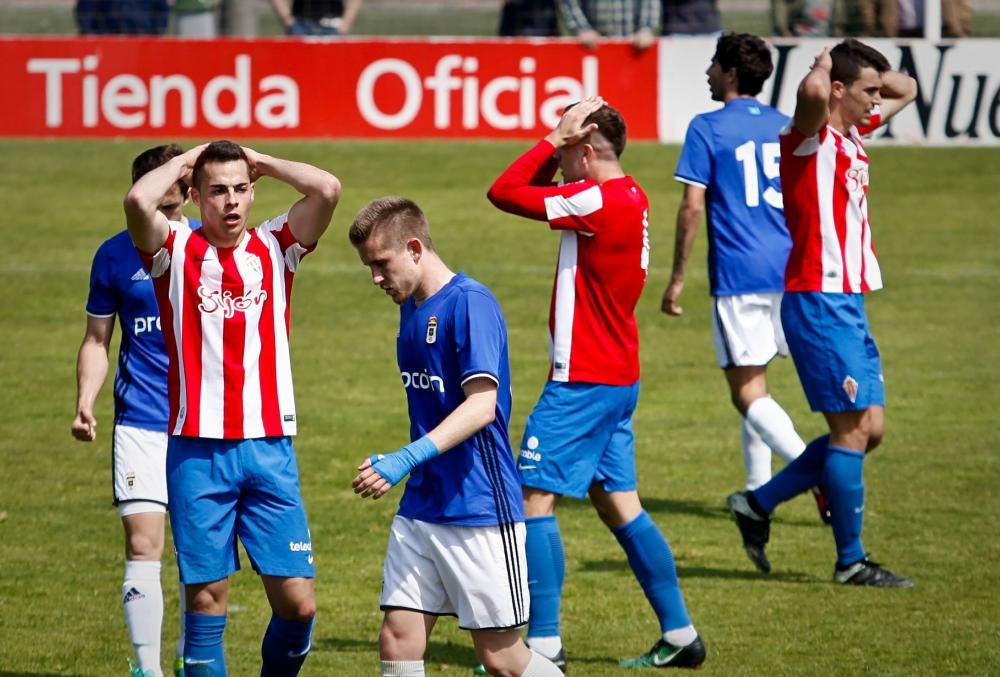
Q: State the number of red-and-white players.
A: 3